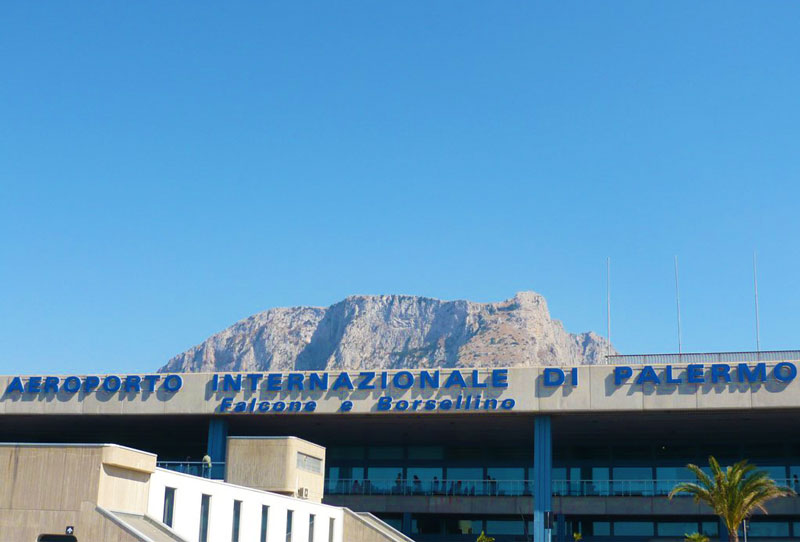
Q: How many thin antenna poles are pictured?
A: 3